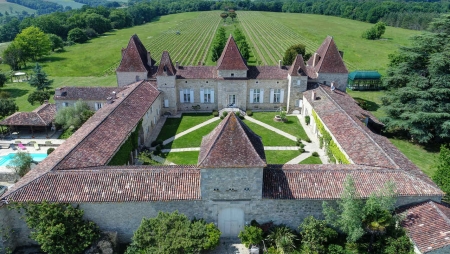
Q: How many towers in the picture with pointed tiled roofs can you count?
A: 6